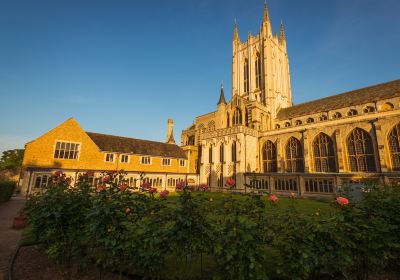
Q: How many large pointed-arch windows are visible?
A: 5